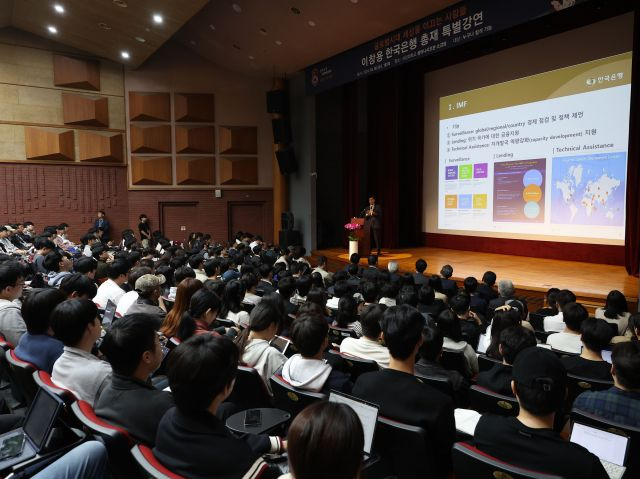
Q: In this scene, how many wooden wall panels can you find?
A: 12